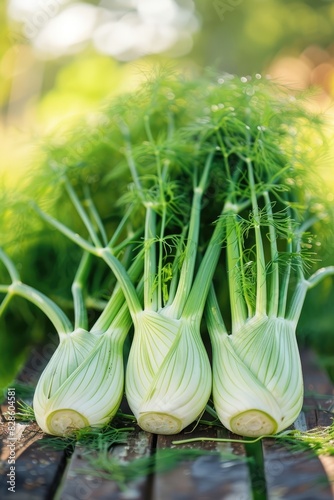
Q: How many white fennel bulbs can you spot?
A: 3